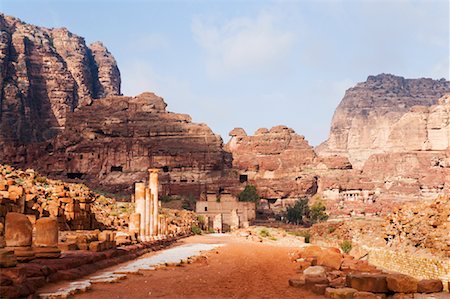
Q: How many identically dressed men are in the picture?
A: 0